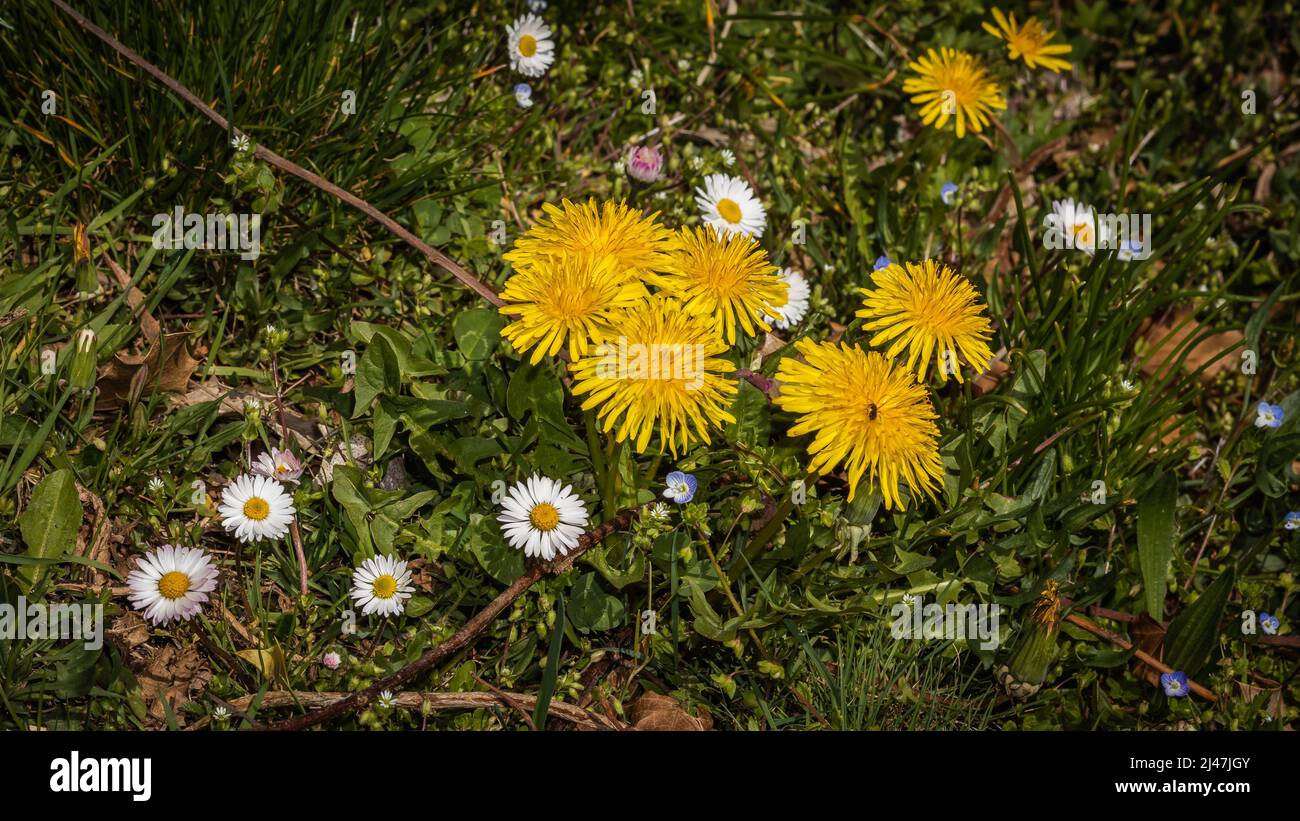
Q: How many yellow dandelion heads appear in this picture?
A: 8